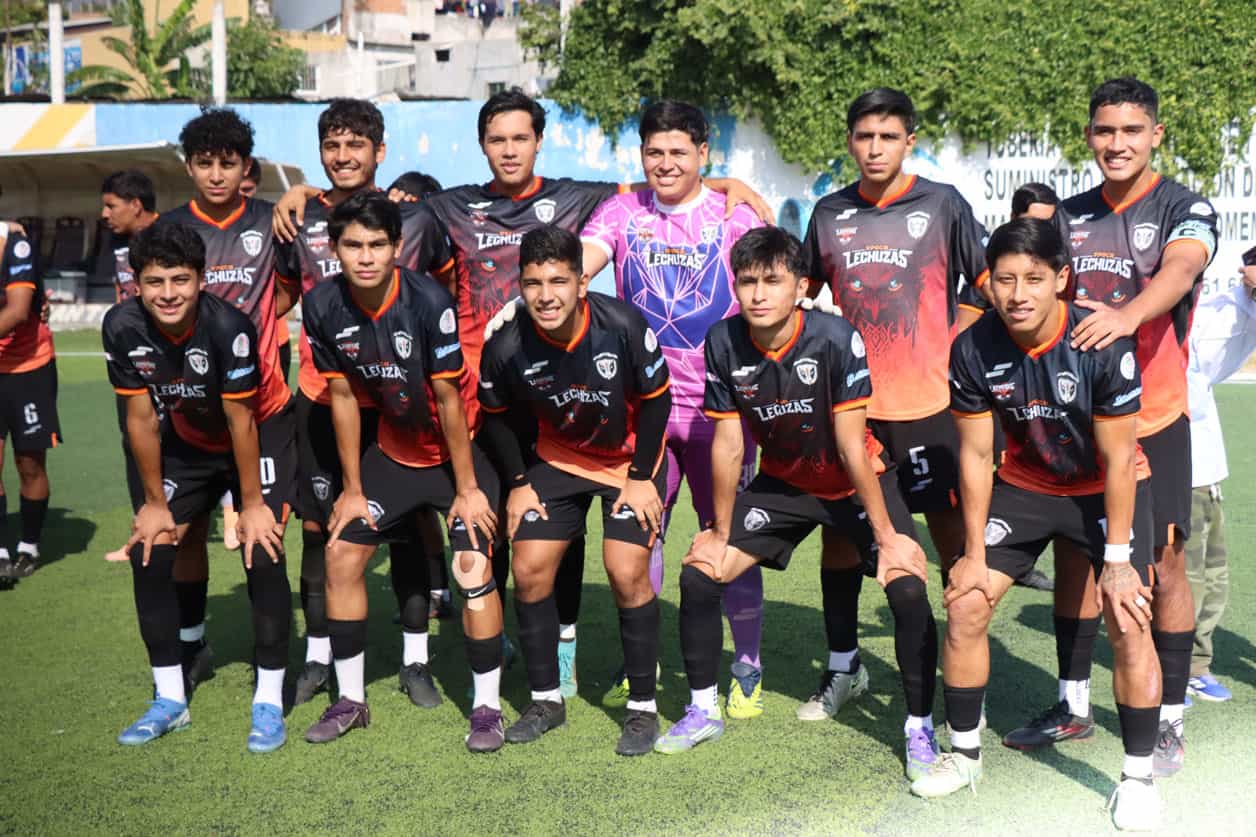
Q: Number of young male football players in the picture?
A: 11